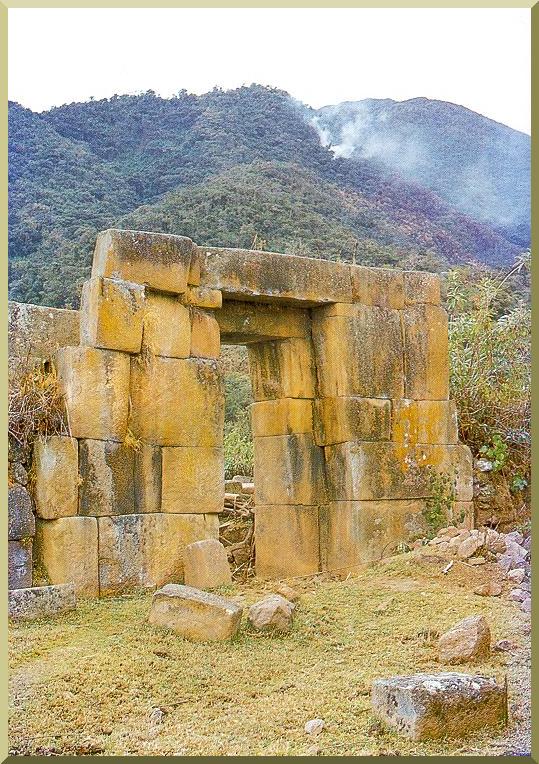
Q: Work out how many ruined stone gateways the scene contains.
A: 1